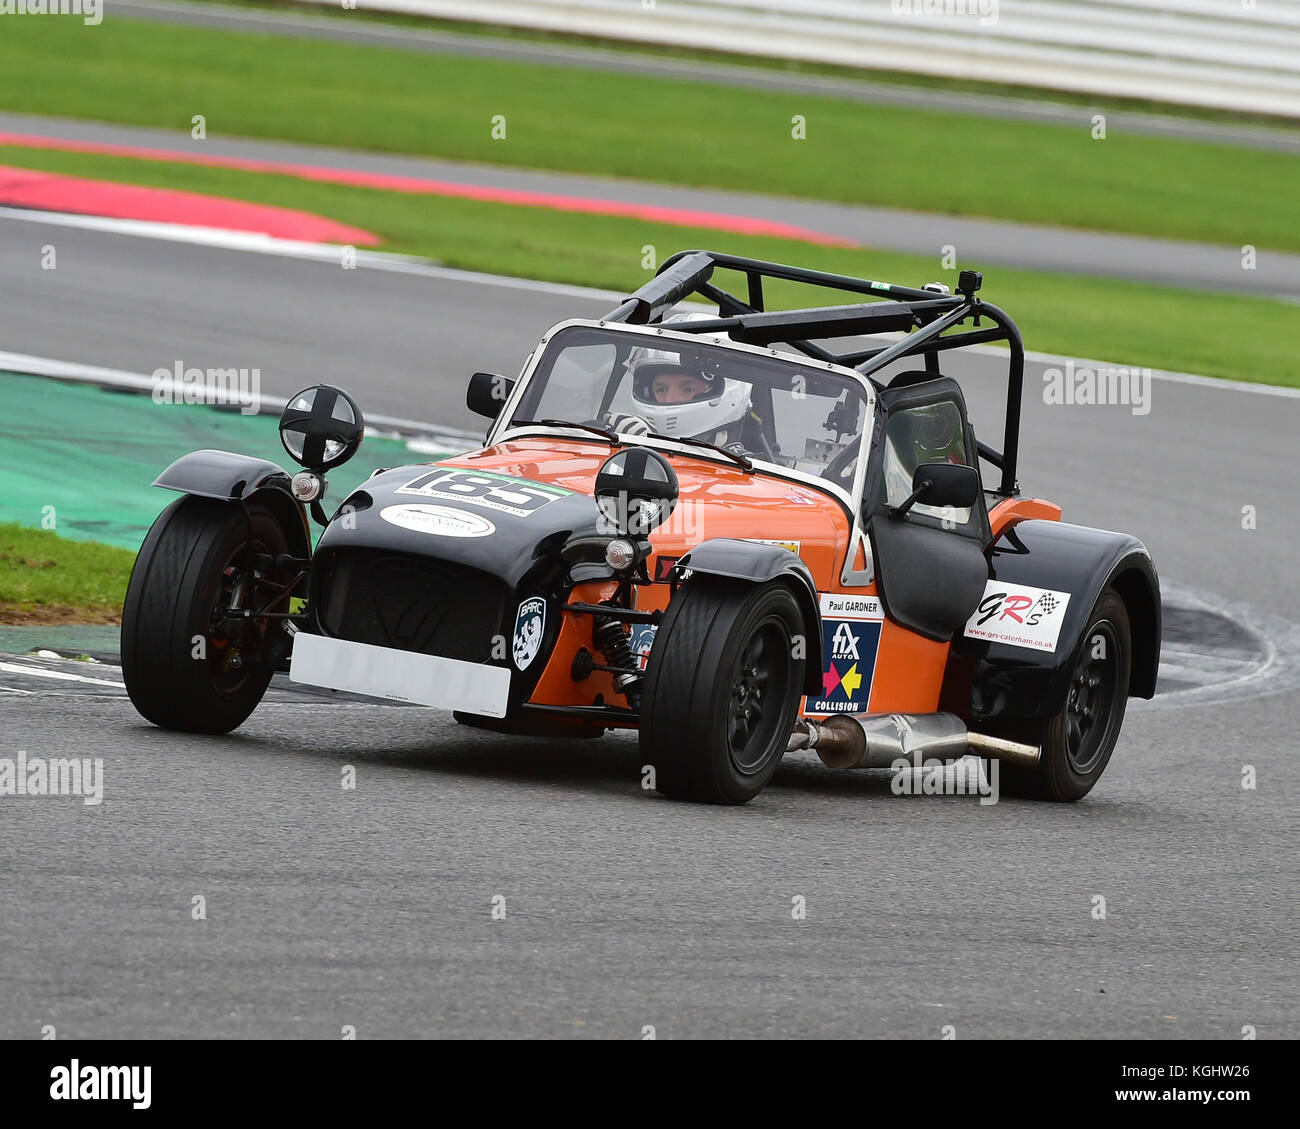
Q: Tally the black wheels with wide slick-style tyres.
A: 3